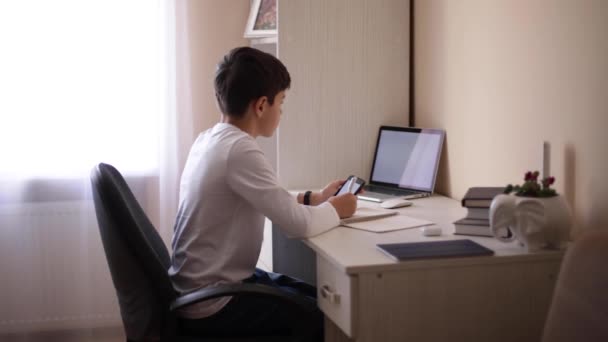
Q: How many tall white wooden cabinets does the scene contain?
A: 1